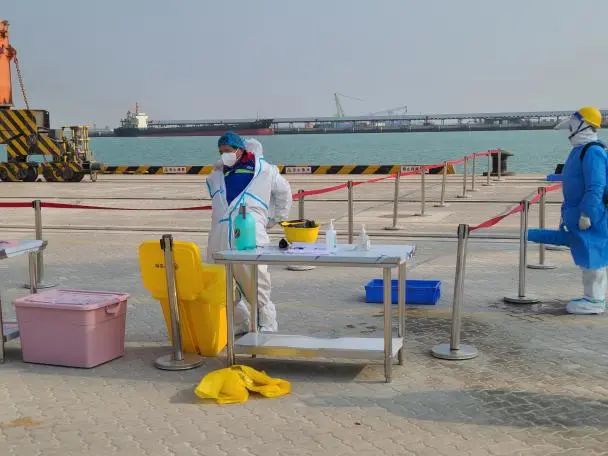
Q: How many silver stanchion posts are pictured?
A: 14